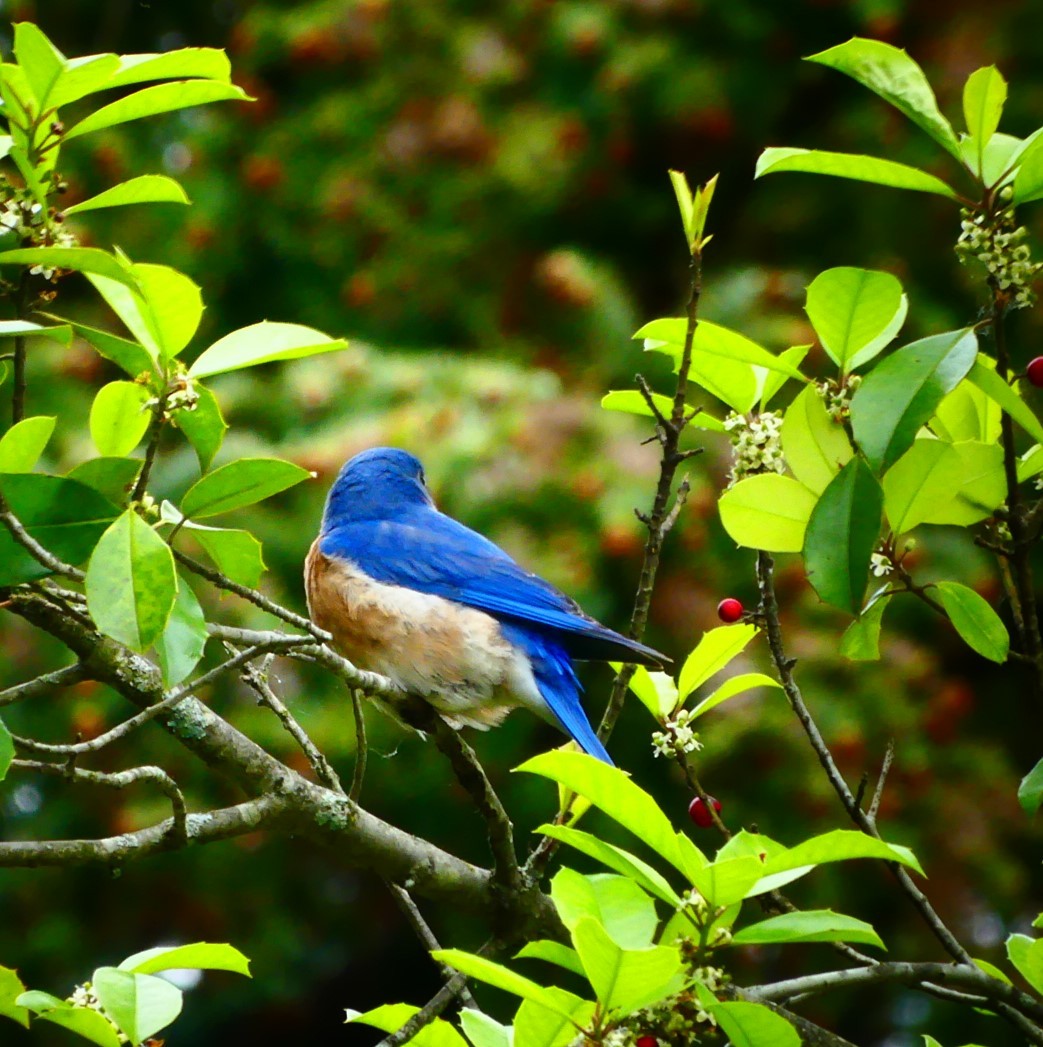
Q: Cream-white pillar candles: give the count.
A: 0